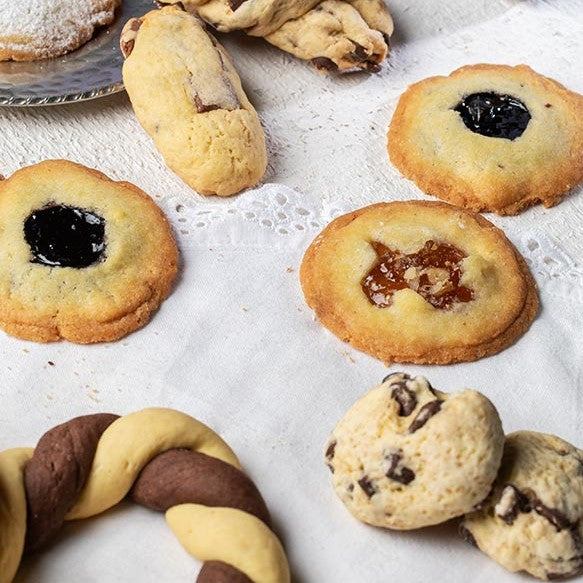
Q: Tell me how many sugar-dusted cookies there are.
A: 1